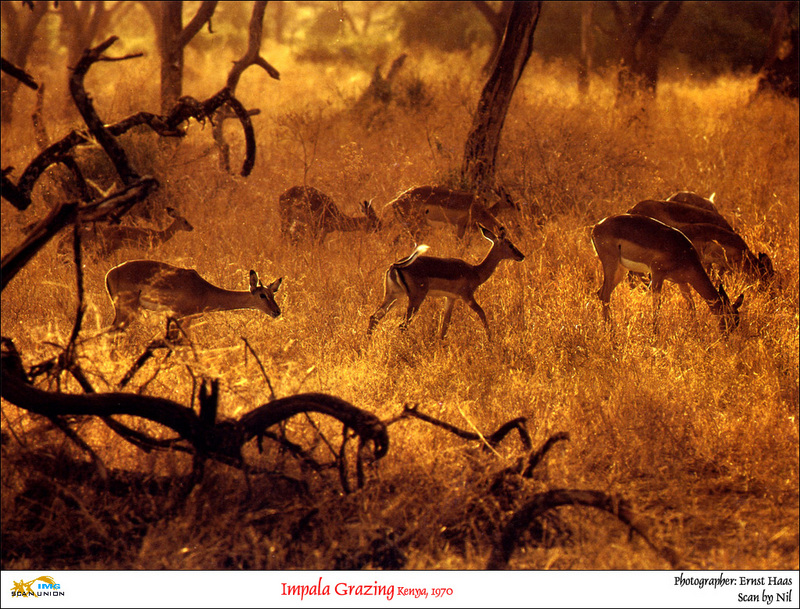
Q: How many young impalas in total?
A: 1